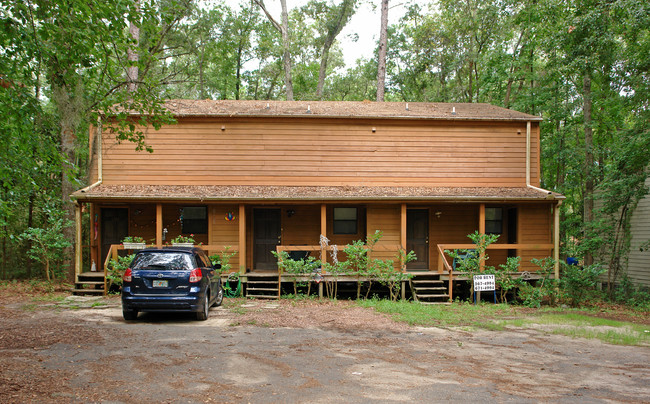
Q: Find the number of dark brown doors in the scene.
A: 3